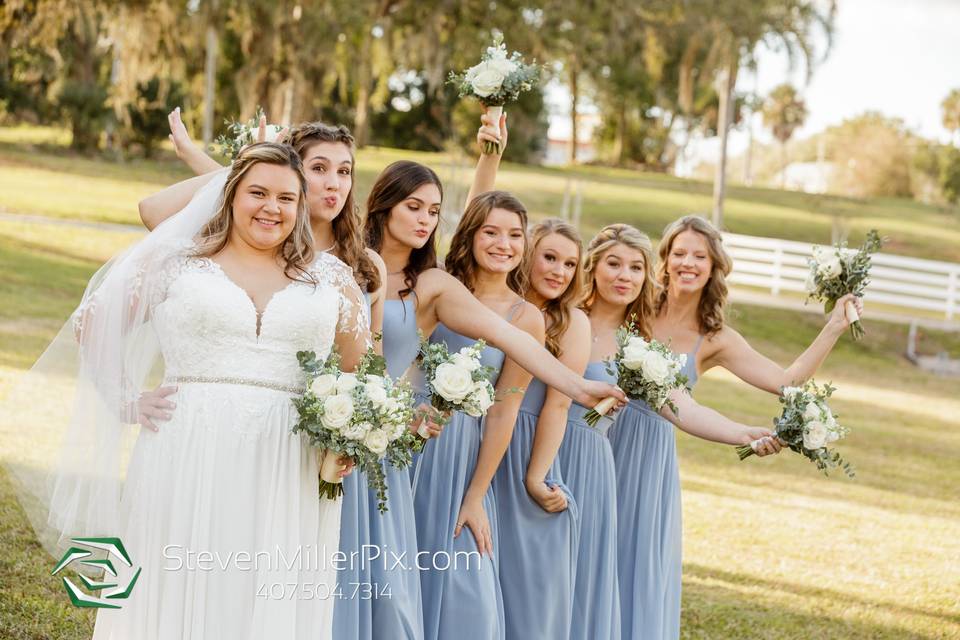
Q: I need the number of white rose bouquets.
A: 7